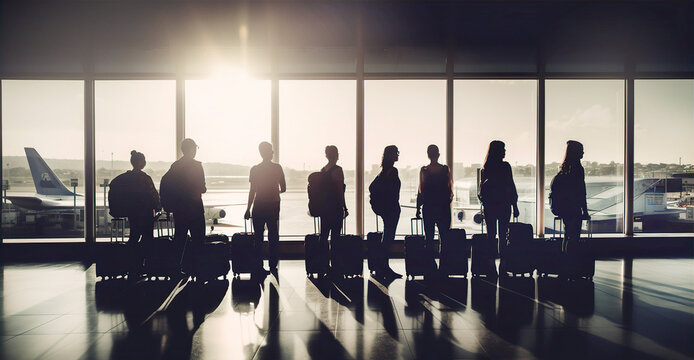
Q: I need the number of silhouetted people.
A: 8